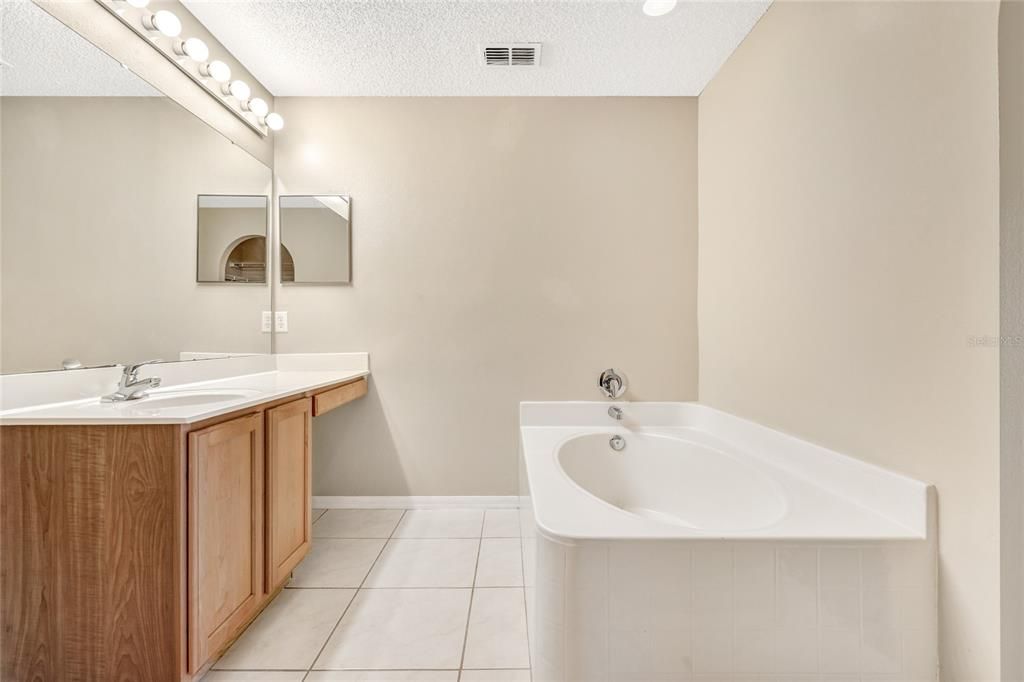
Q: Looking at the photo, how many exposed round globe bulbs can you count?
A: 7